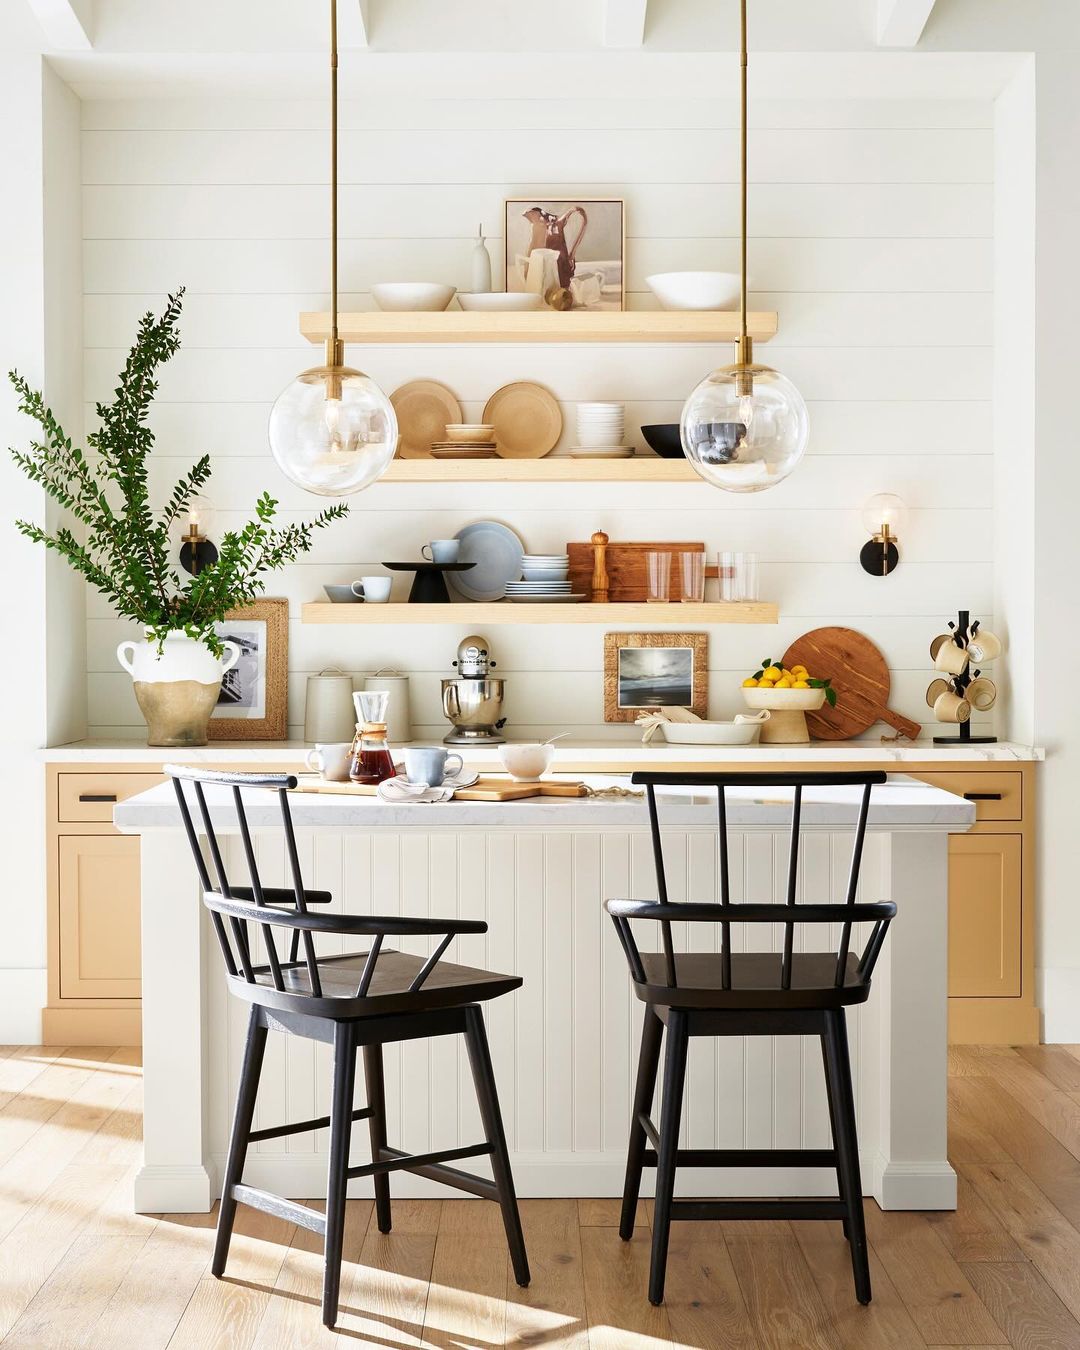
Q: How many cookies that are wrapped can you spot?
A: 0